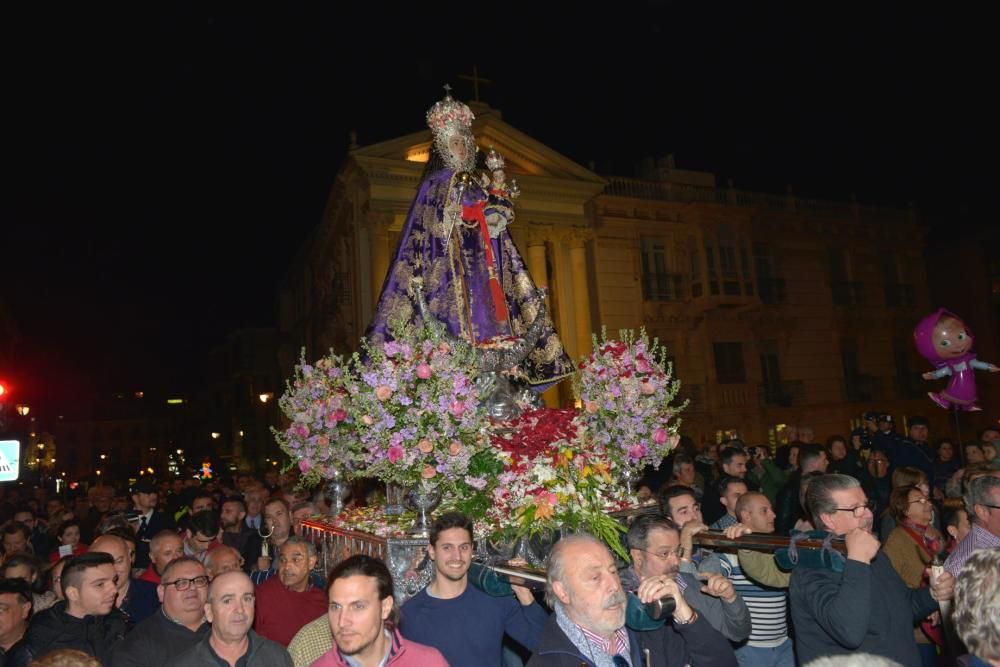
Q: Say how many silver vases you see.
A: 3